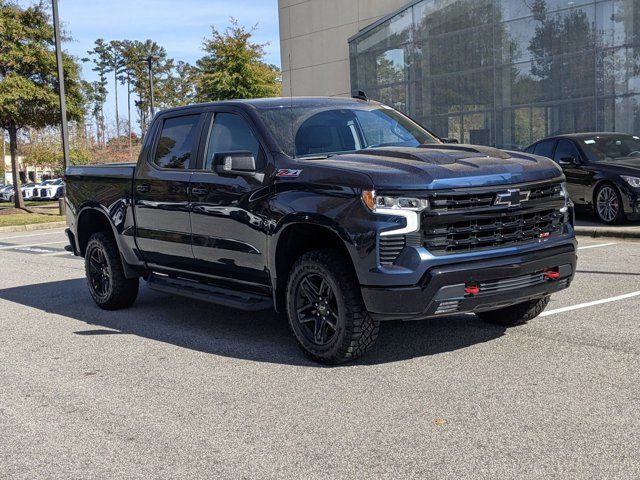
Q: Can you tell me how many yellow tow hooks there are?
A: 0